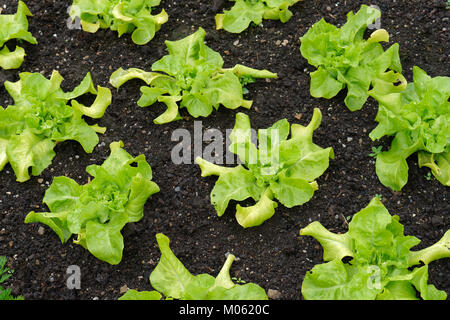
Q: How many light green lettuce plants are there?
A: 11